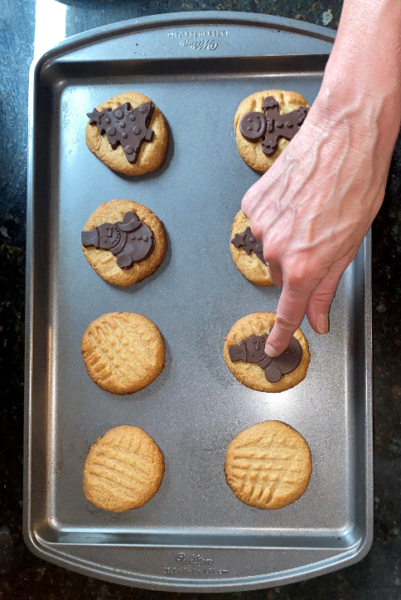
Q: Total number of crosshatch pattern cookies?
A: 3